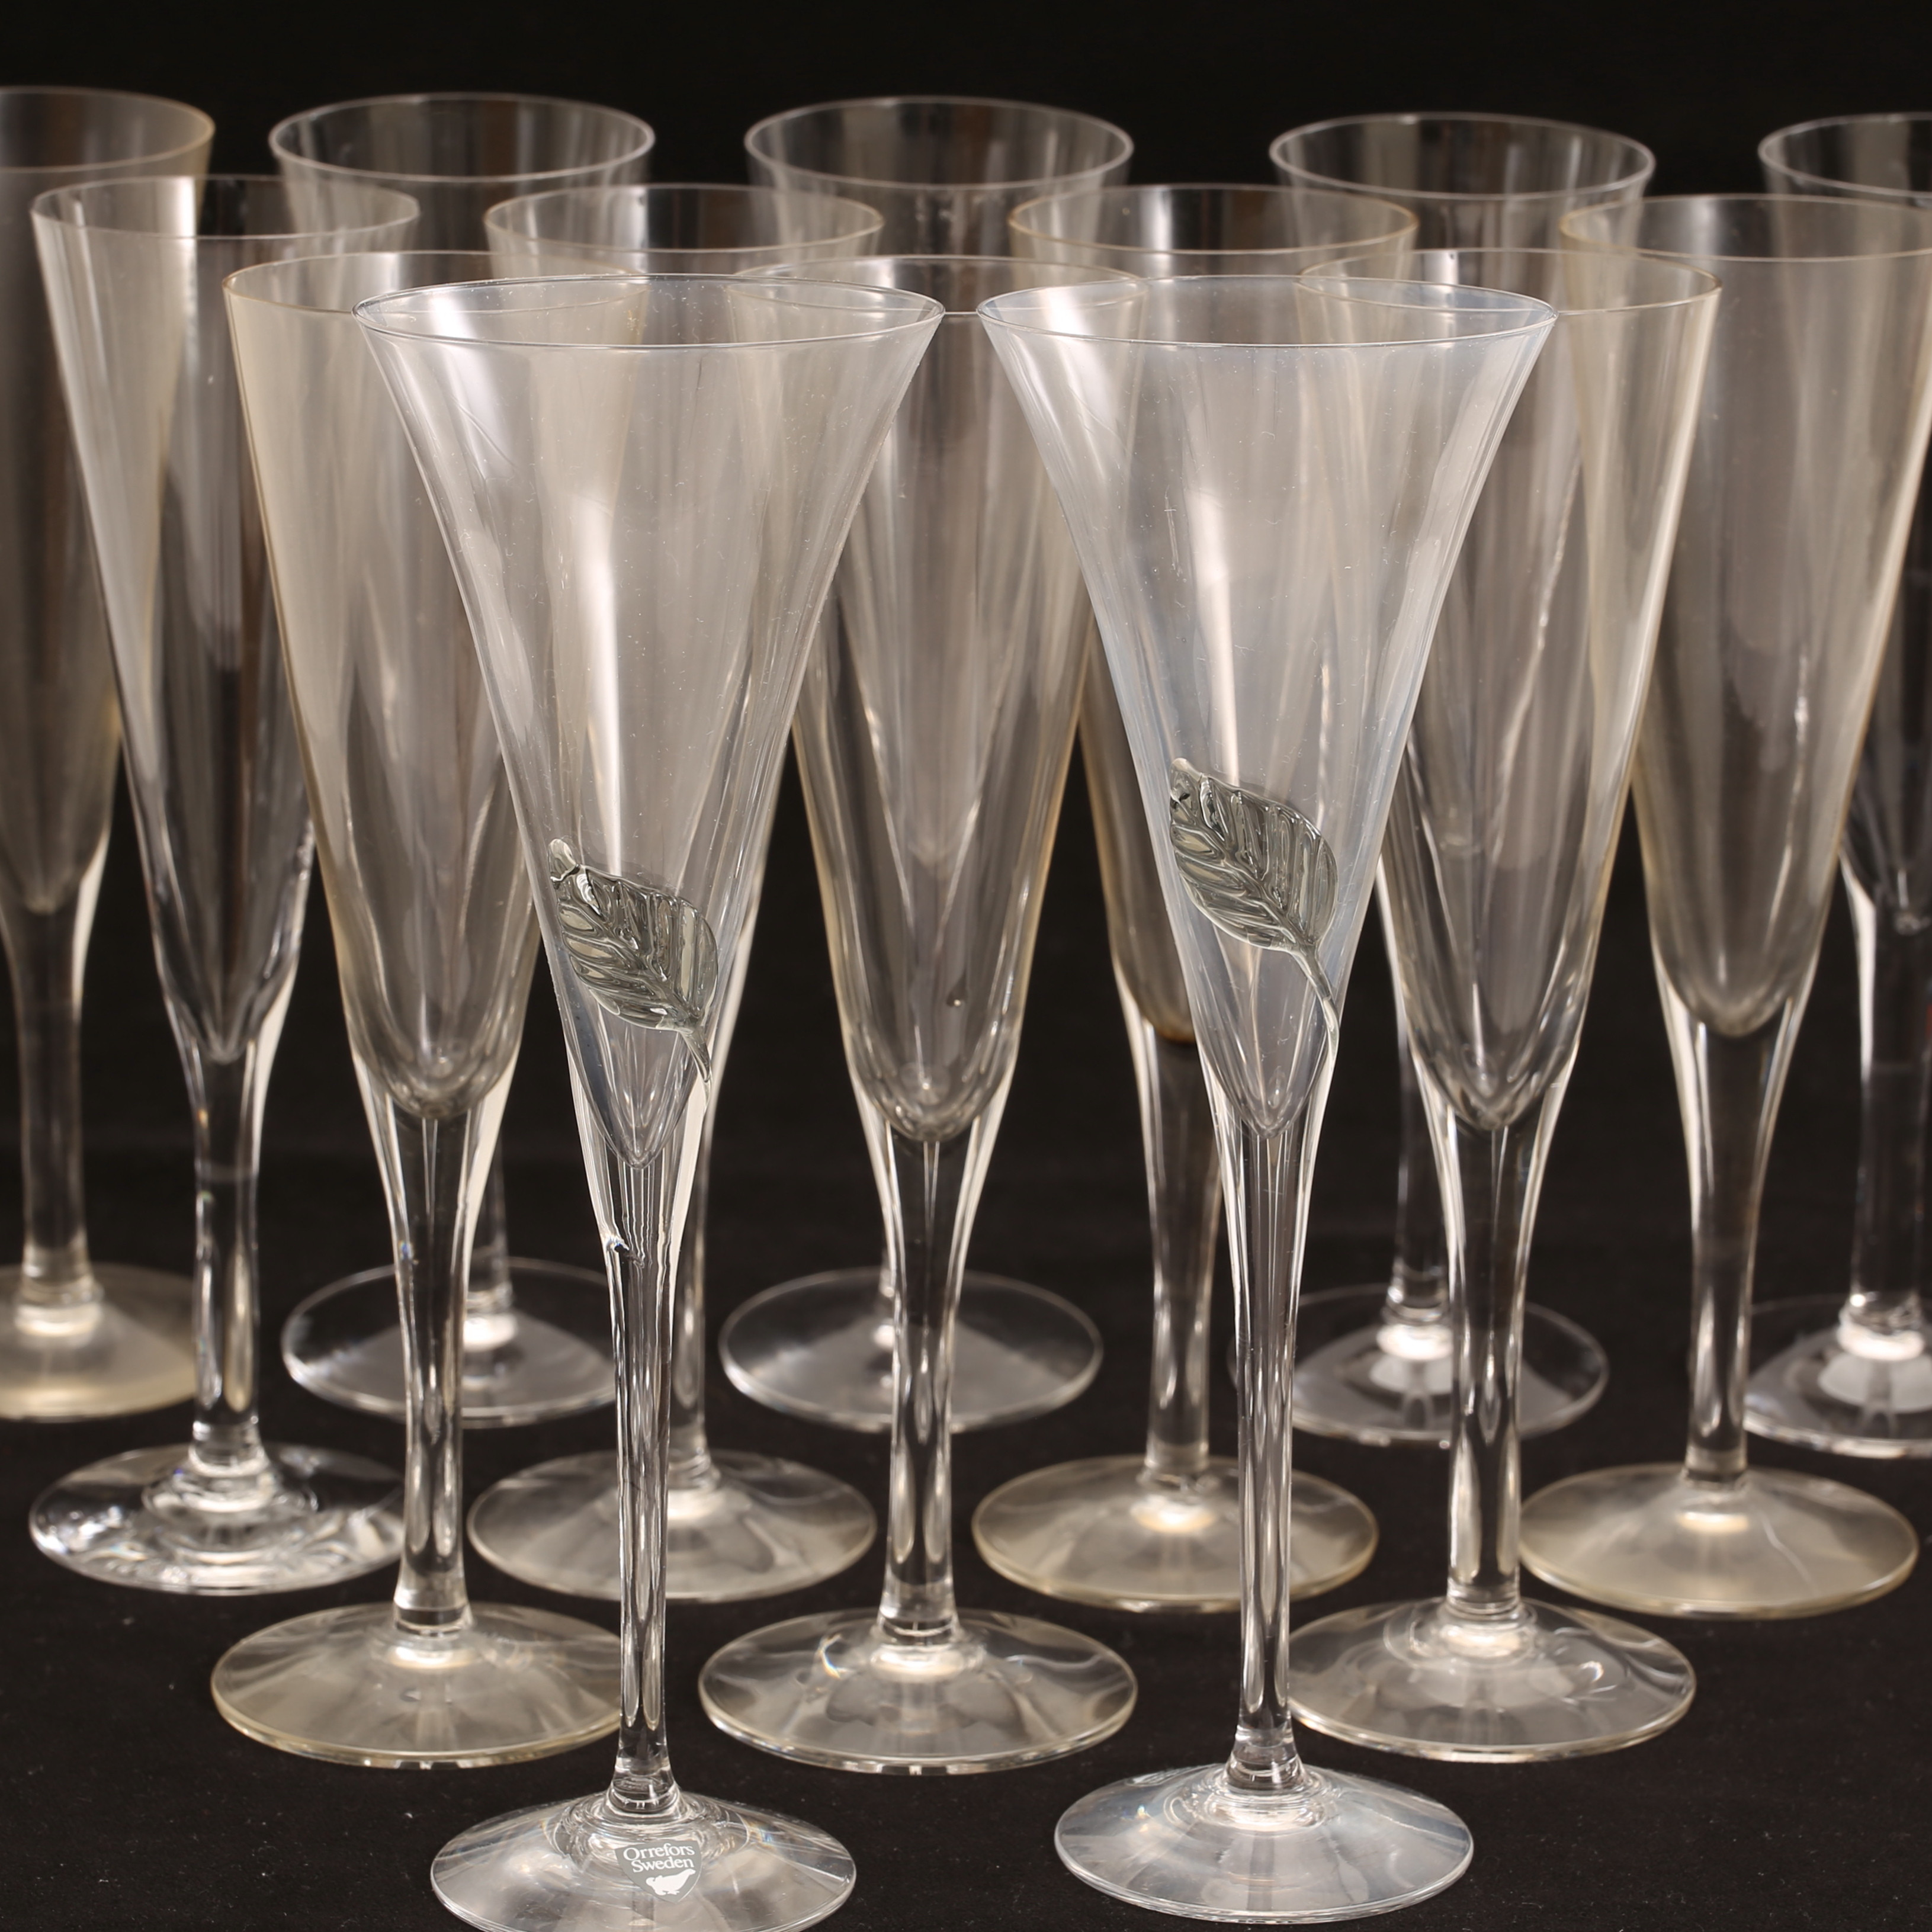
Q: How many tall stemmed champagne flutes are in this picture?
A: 14